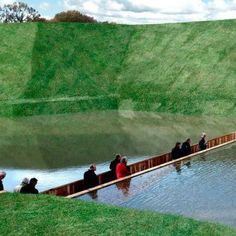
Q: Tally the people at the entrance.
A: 3